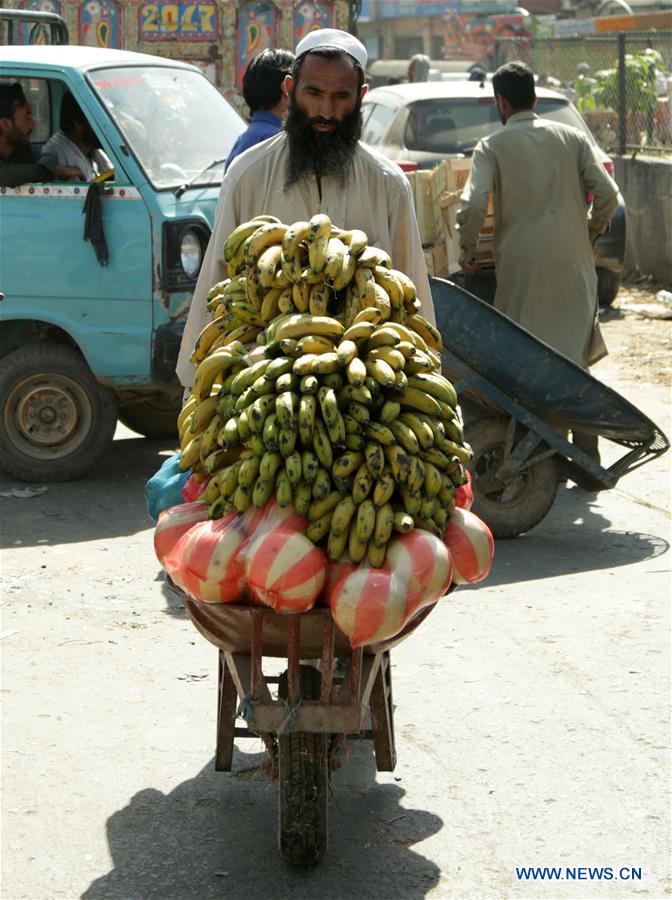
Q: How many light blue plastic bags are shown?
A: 1